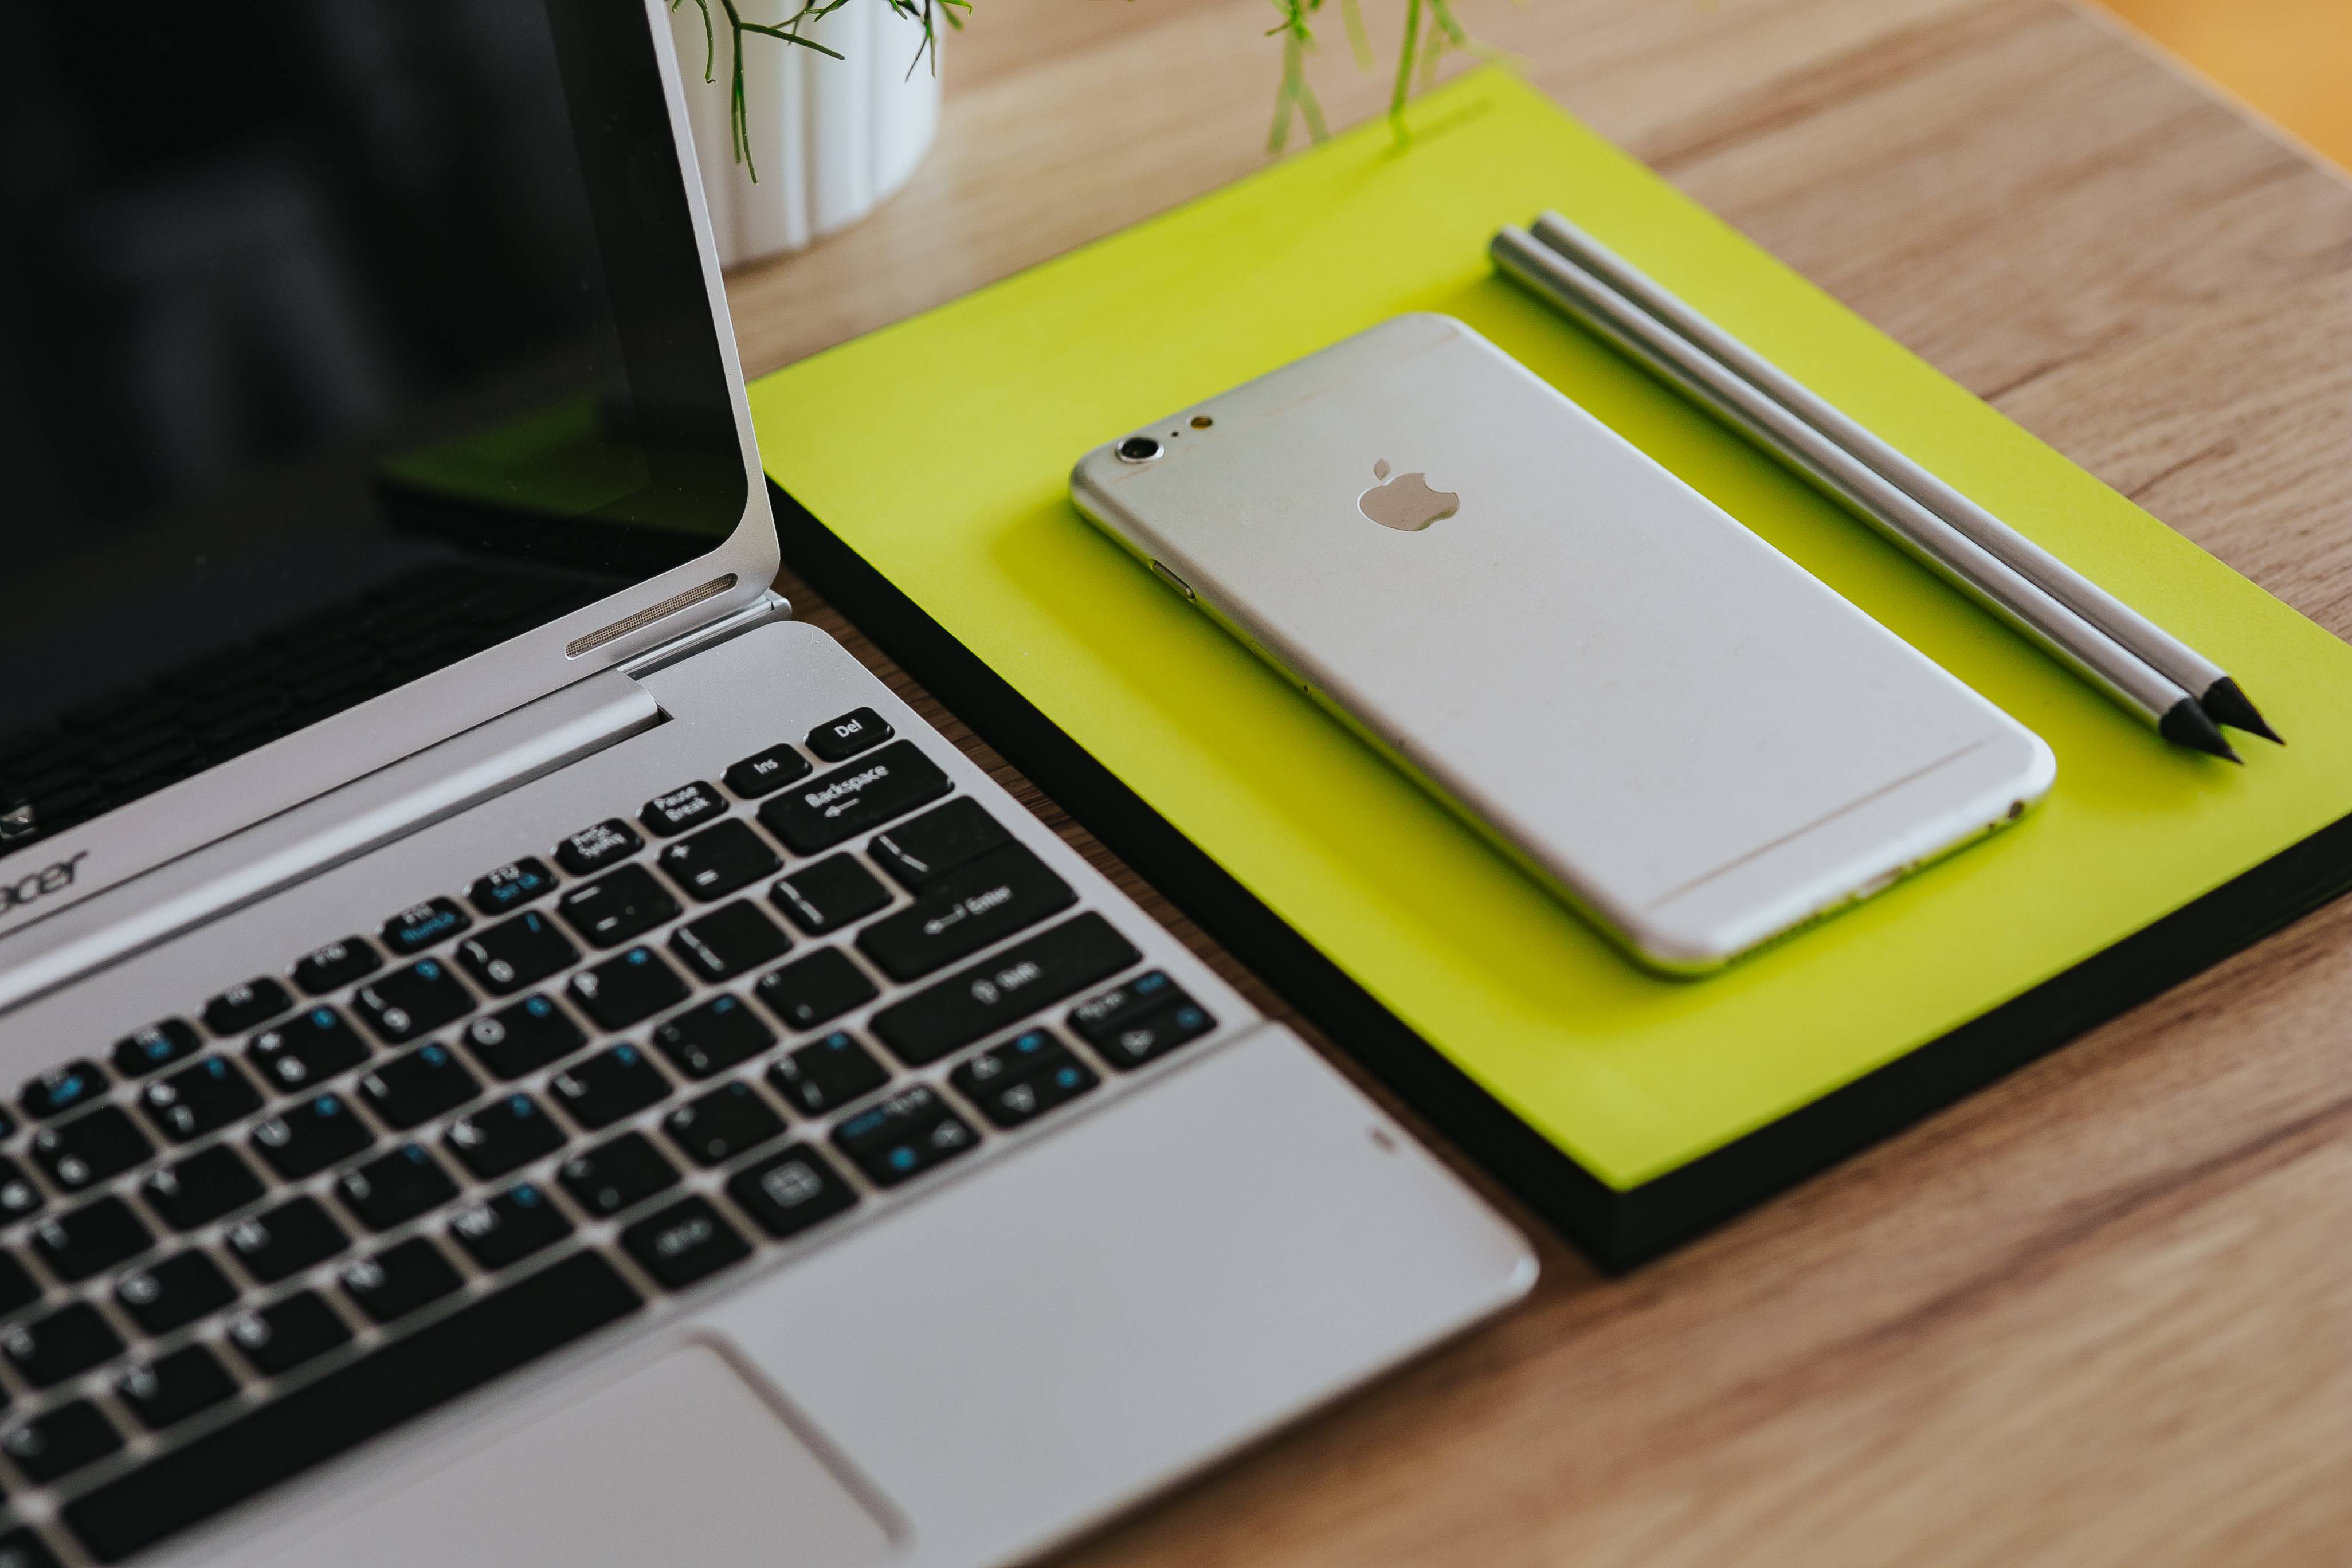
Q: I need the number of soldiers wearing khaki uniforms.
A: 0